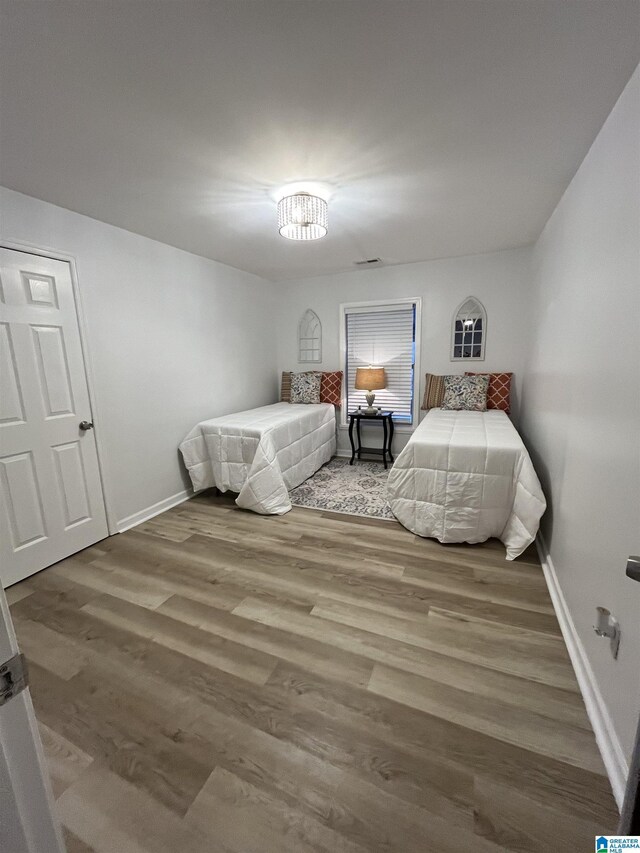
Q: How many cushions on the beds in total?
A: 6